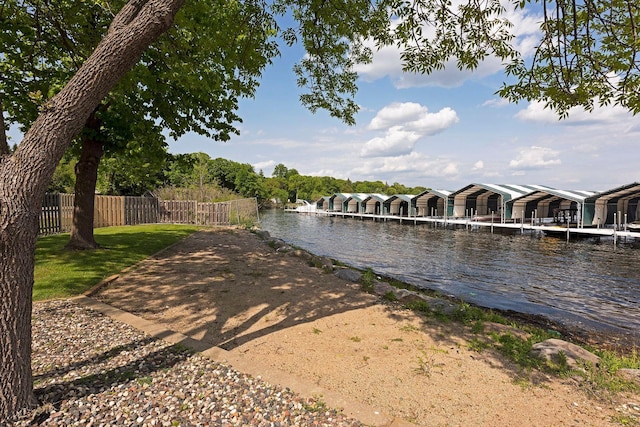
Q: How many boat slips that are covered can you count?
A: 9